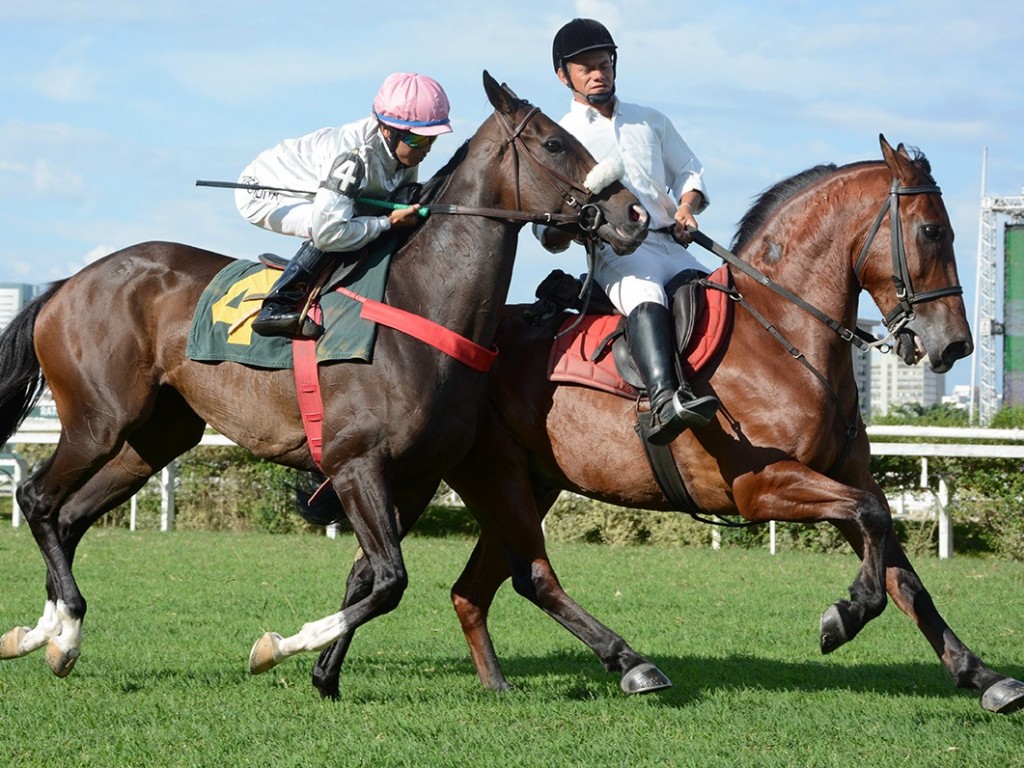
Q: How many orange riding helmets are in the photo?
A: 0